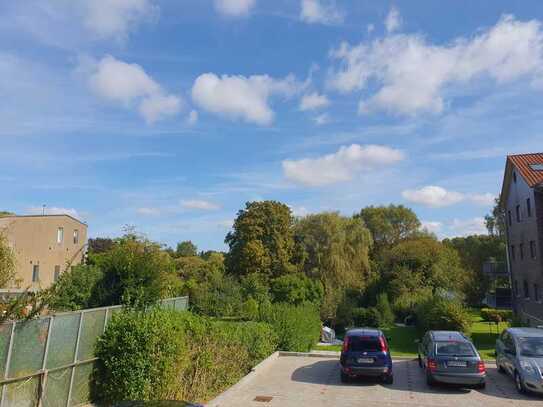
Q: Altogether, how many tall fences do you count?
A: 1